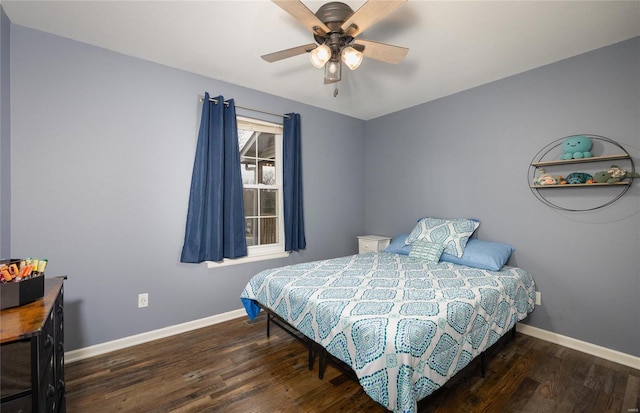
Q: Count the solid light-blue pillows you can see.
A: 2